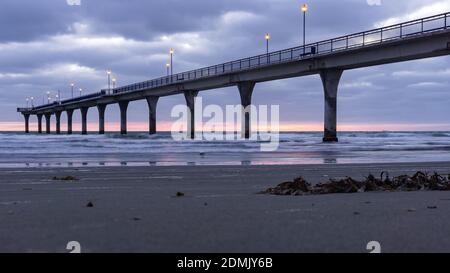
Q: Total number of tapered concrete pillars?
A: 12